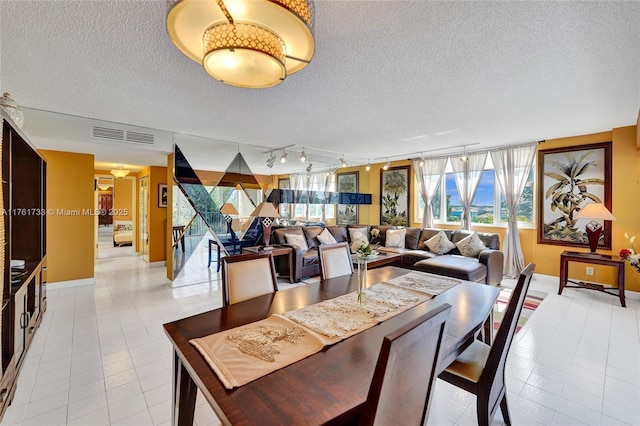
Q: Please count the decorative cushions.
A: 6